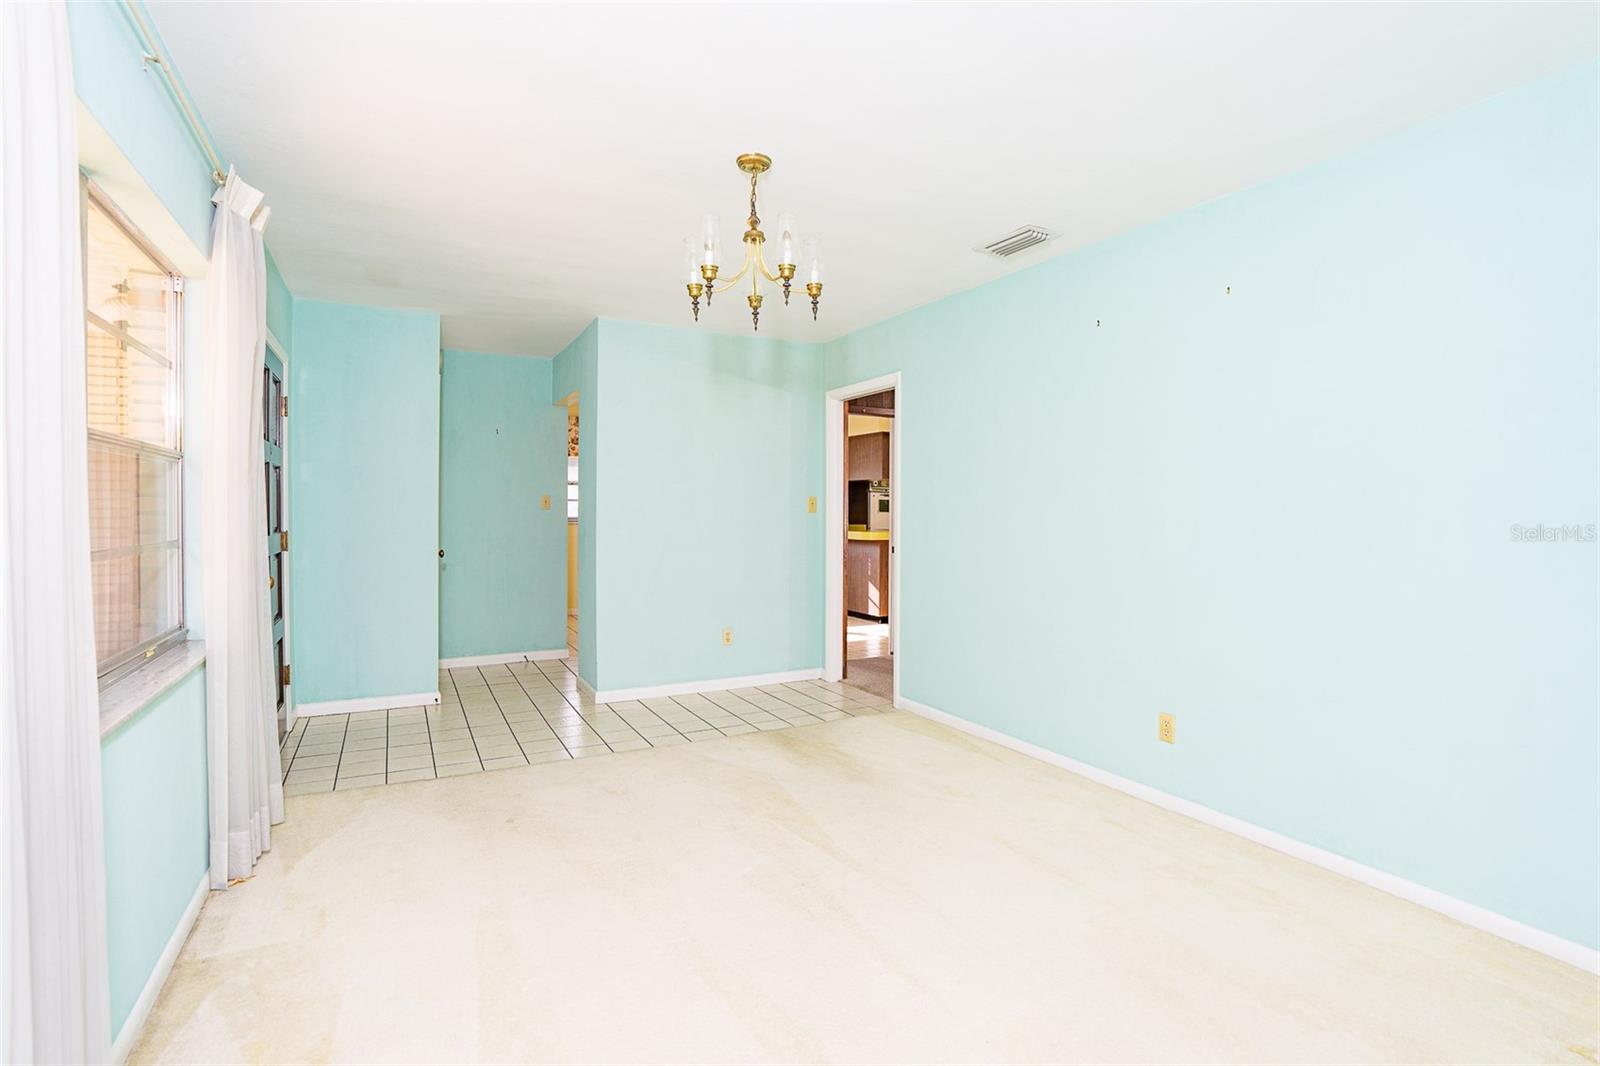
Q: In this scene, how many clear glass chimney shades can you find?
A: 5